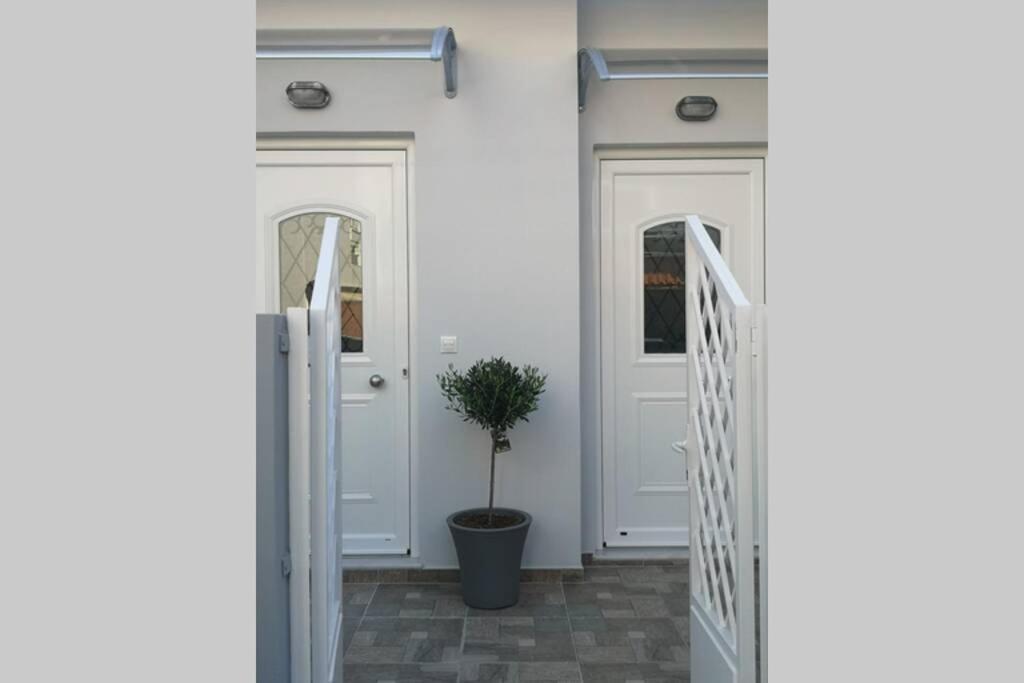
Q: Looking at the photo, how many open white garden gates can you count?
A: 2